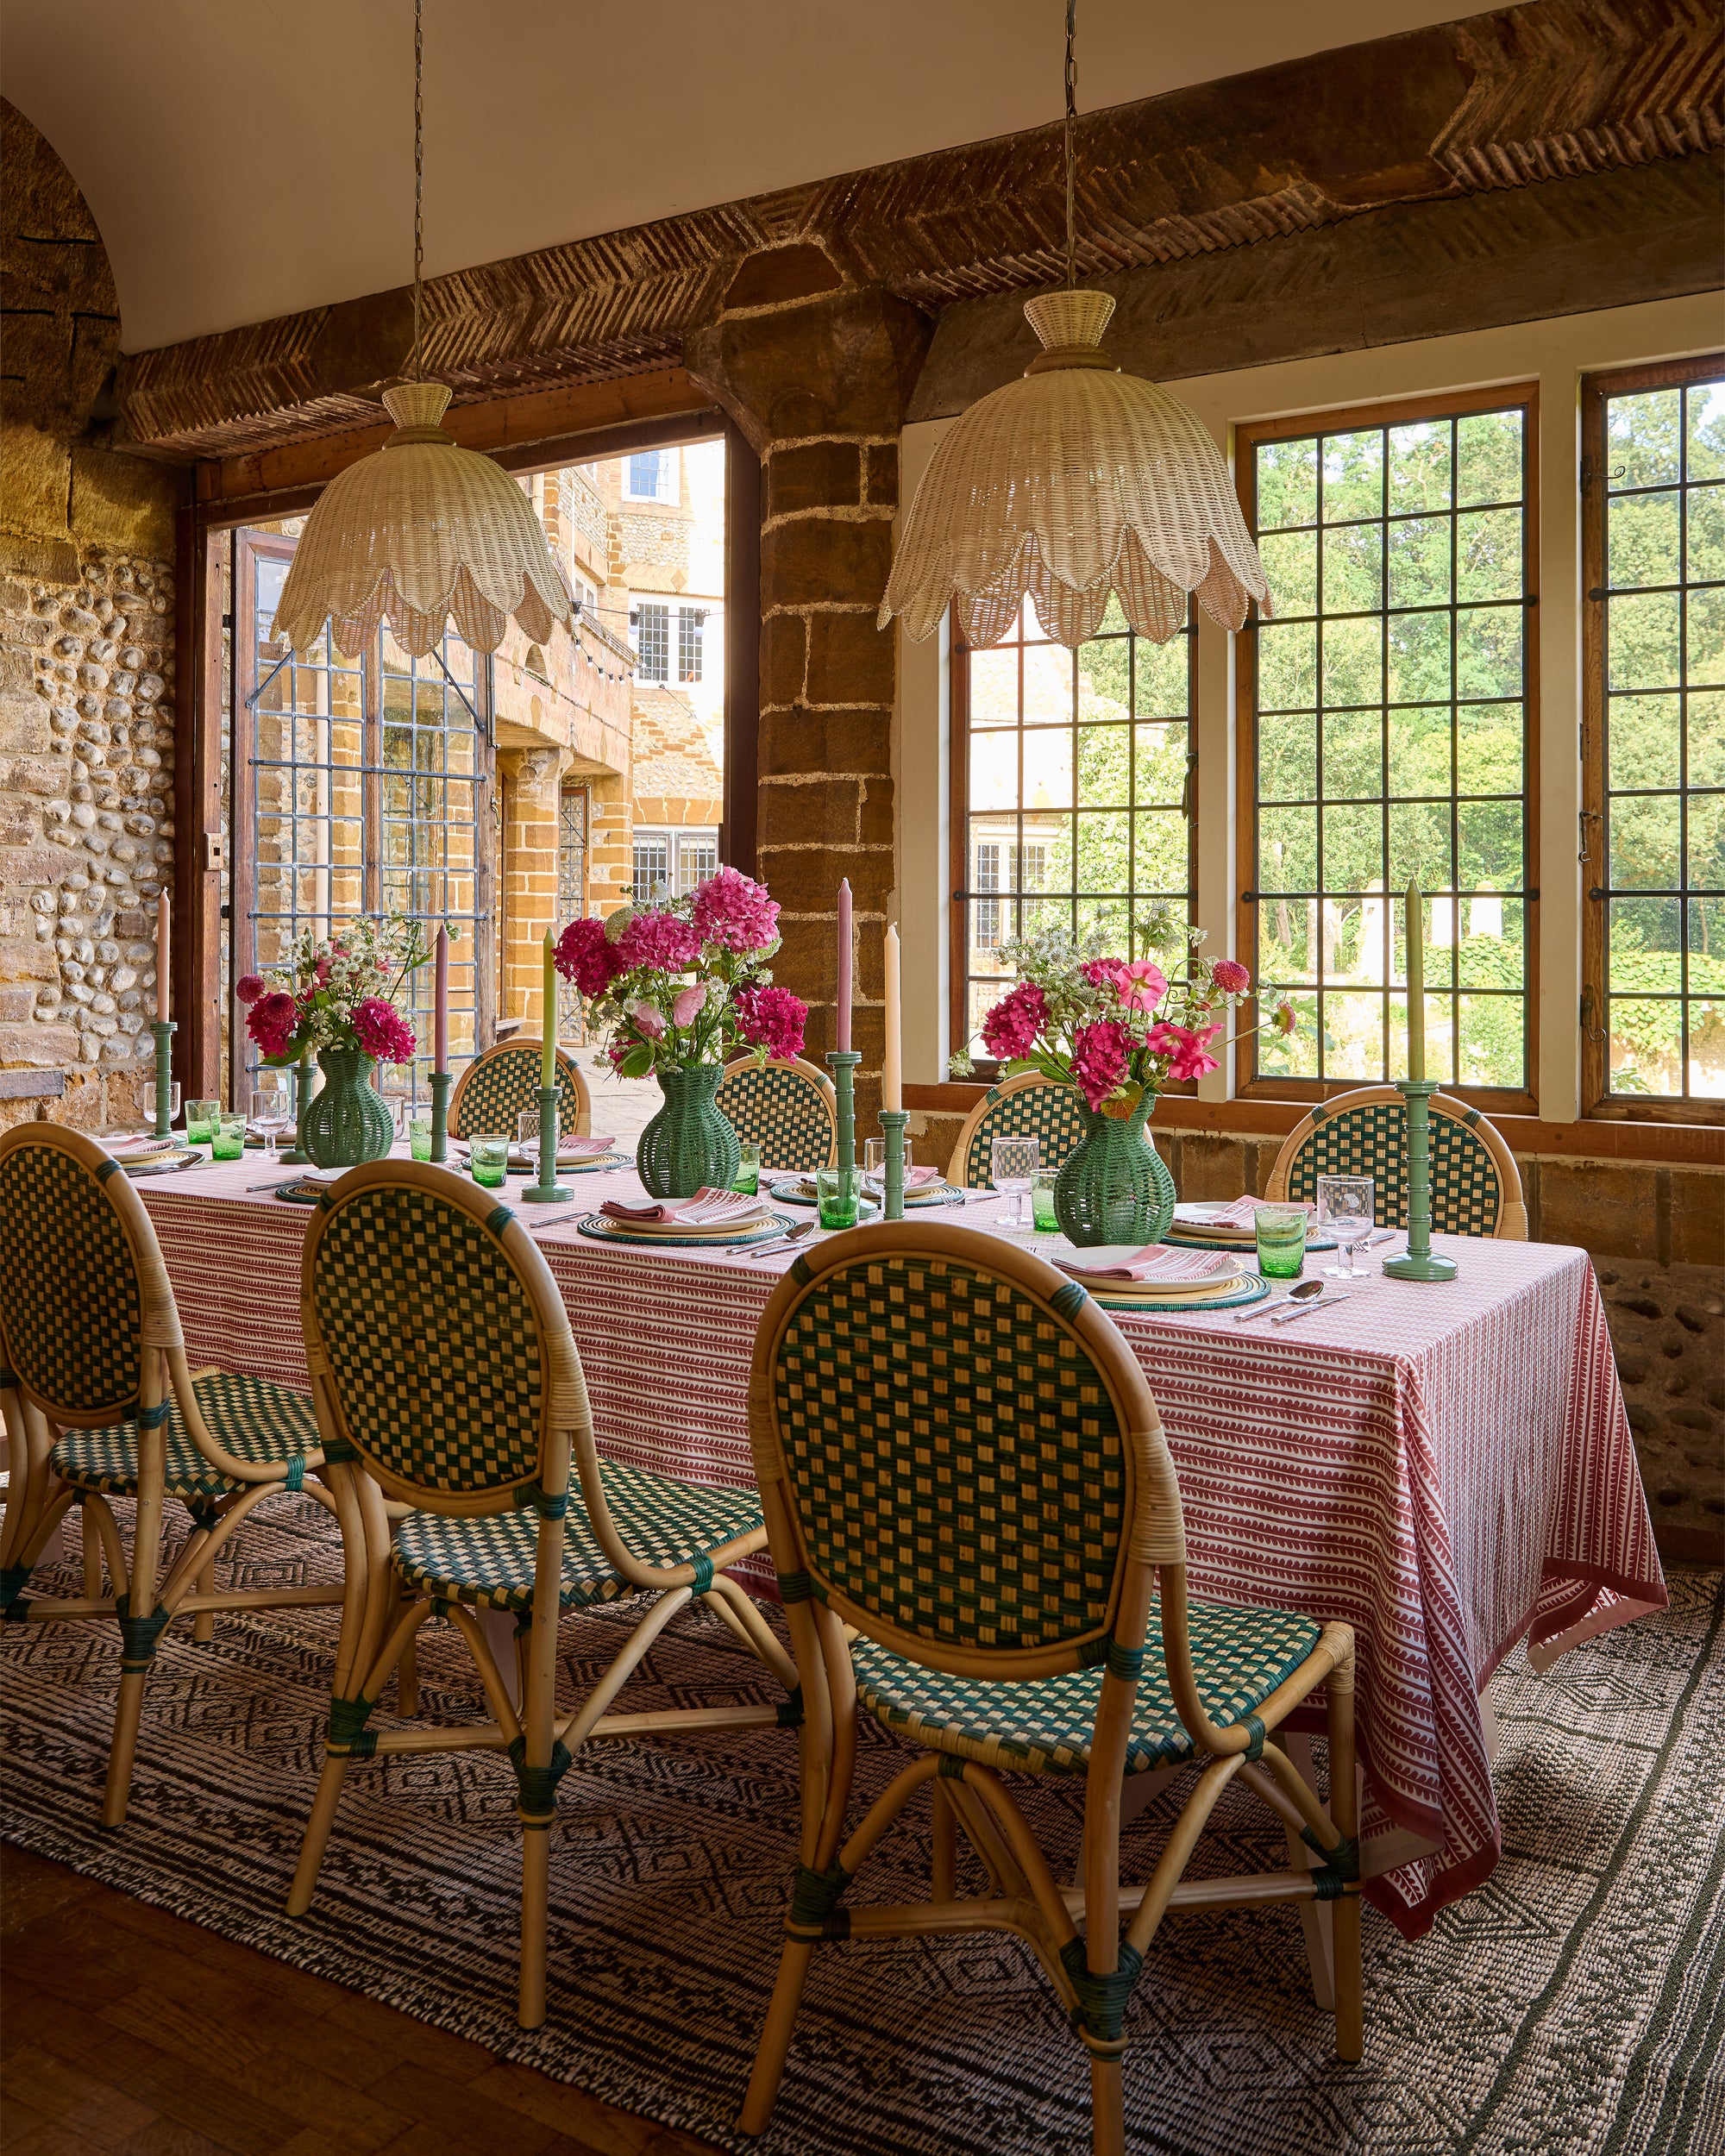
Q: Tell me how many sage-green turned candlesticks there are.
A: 7